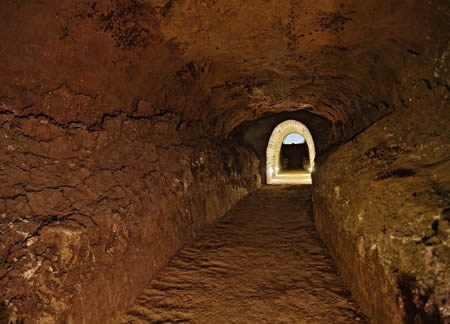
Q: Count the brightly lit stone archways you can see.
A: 1